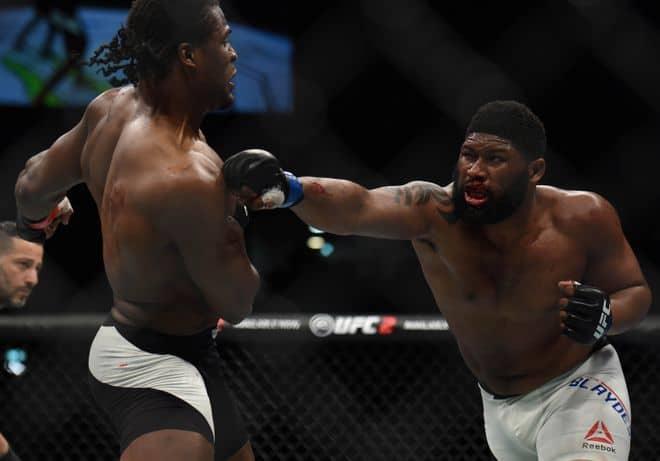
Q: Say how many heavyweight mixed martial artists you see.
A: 2